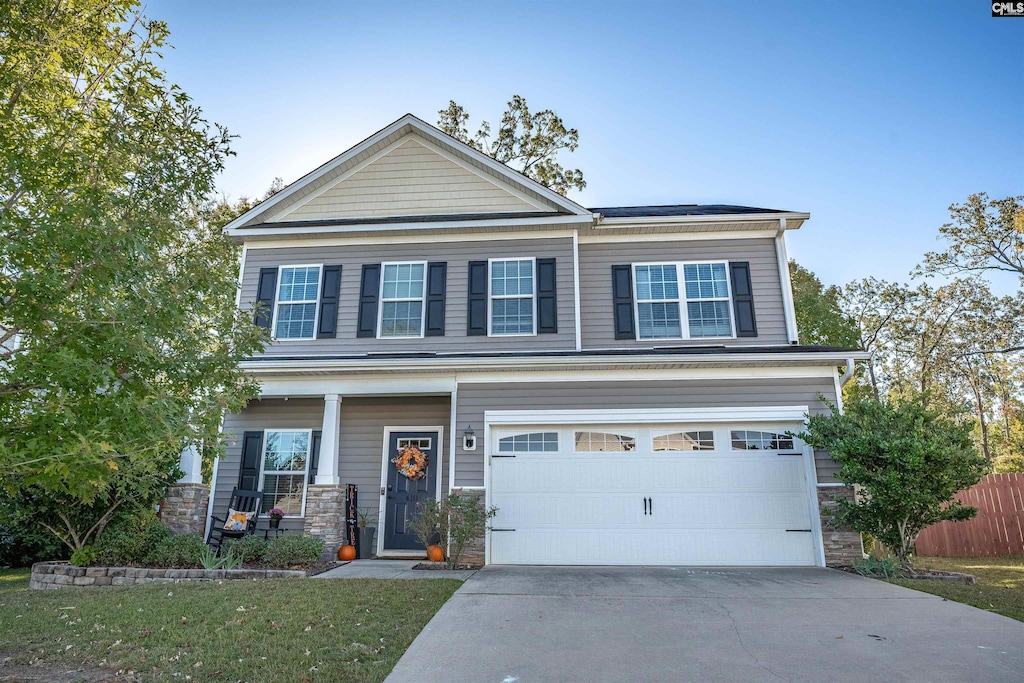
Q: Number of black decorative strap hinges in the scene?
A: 4